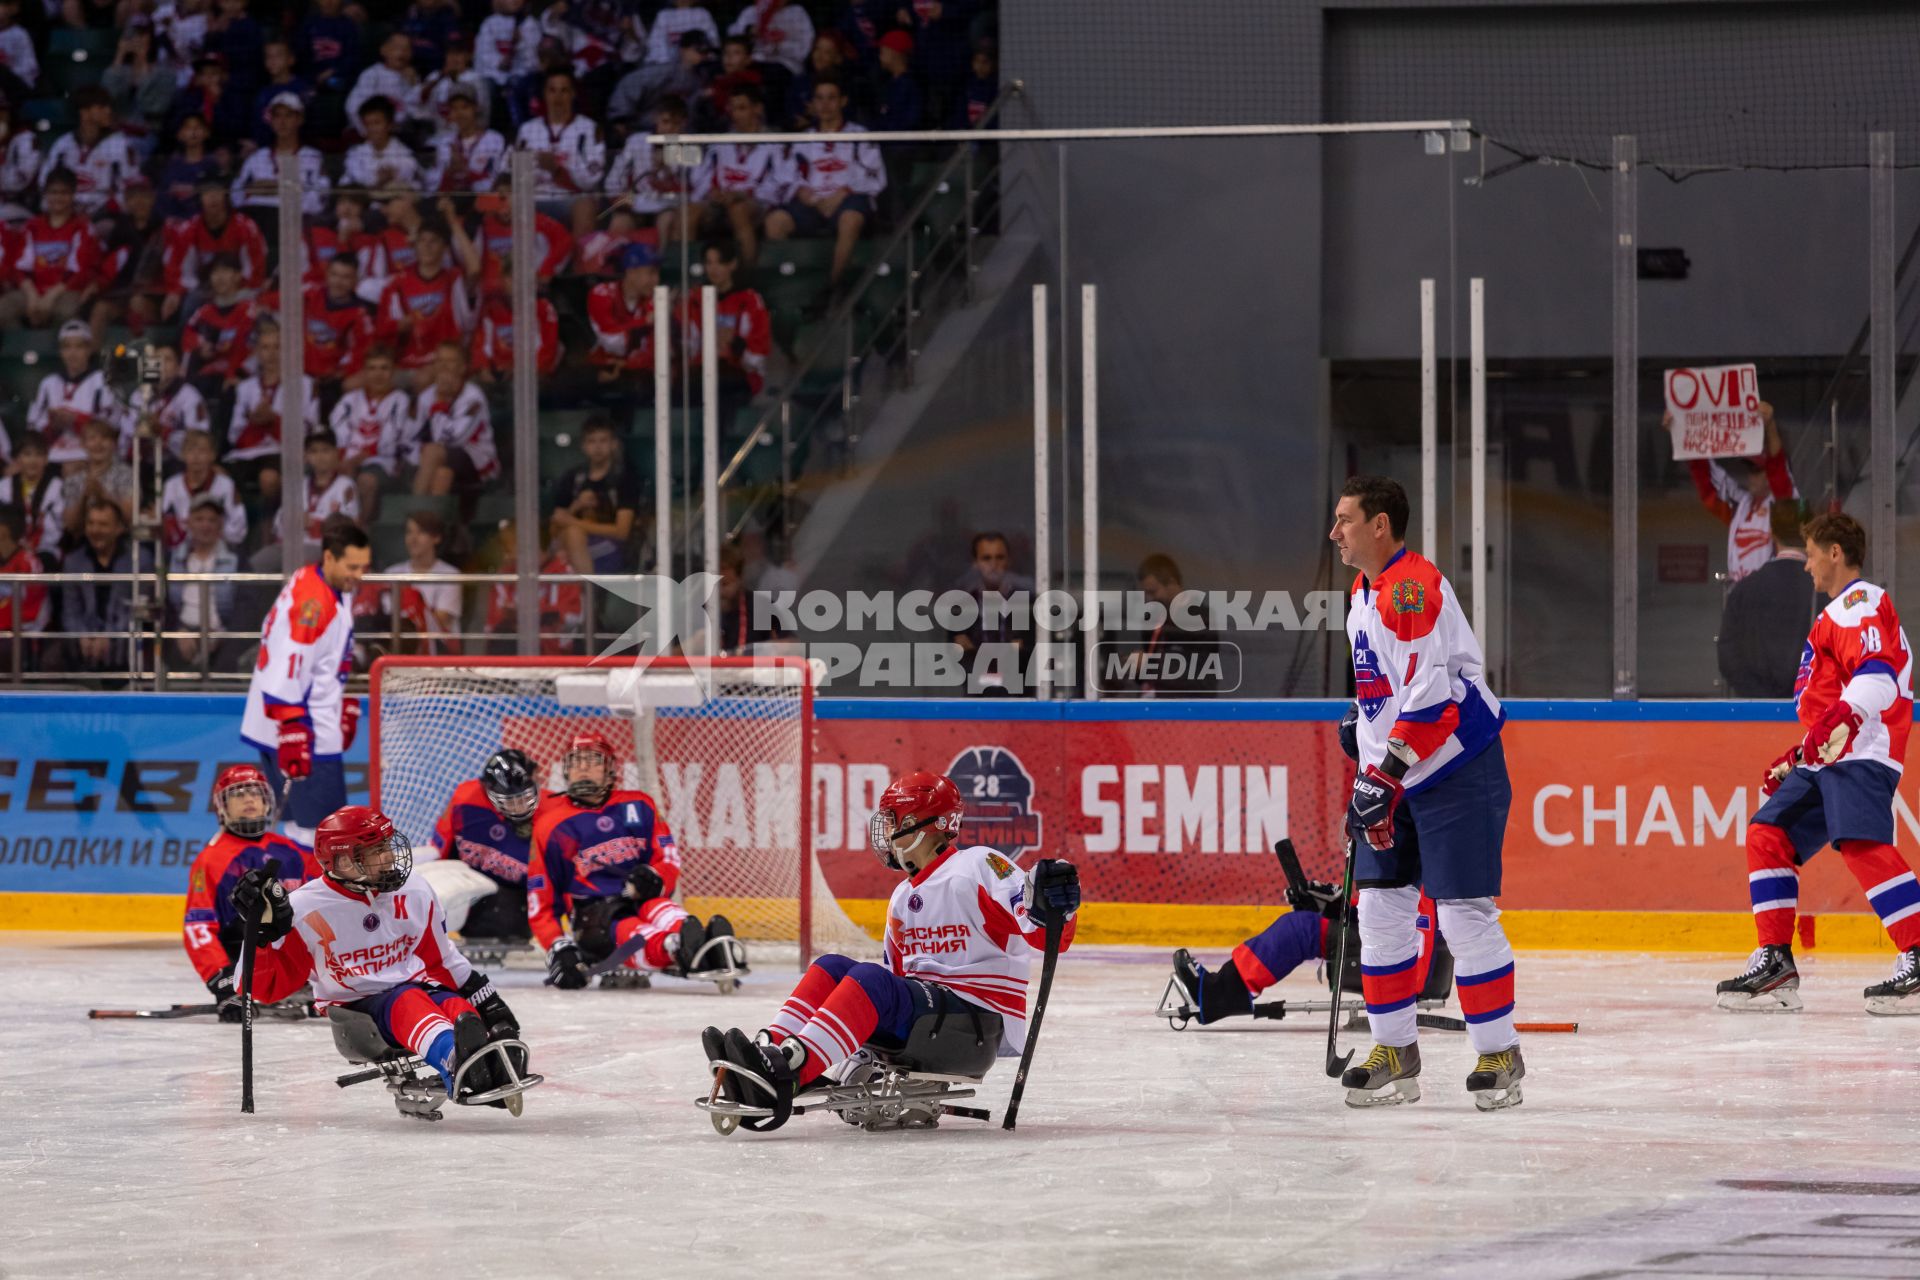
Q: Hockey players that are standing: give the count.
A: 3